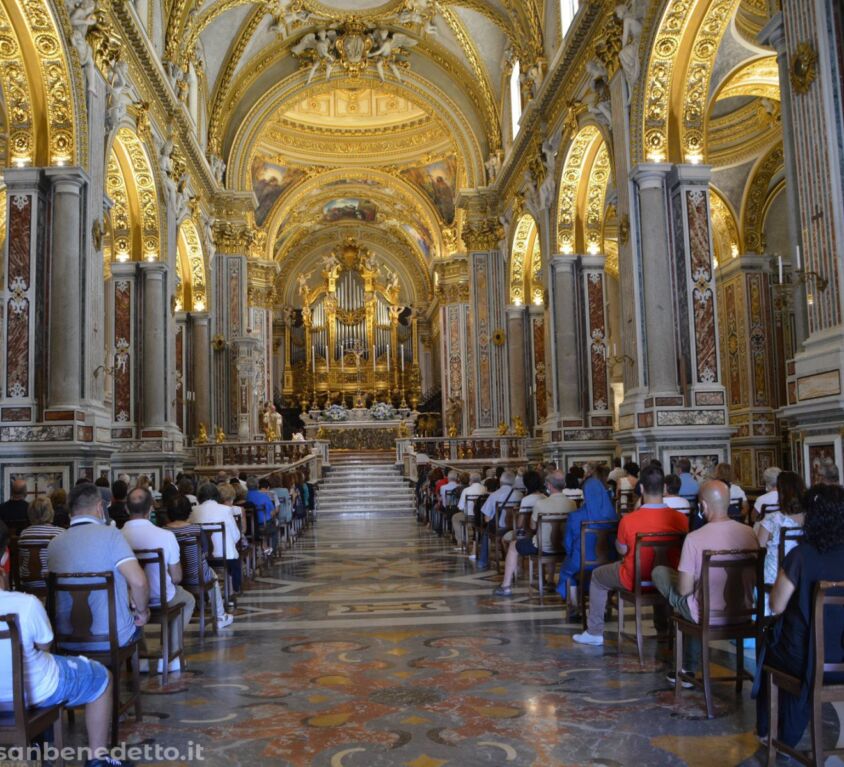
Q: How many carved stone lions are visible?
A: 0